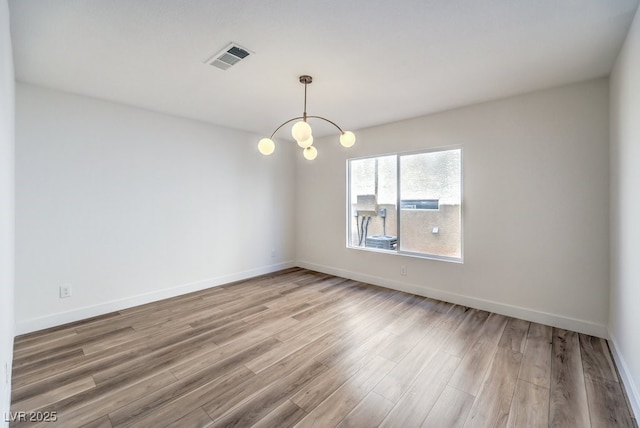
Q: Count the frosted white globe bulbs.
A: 5